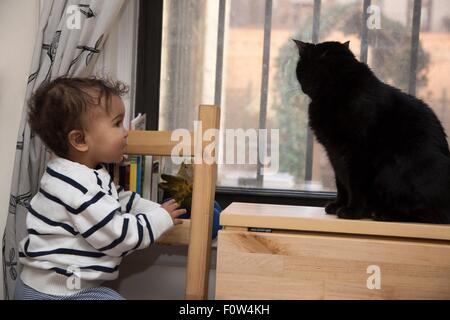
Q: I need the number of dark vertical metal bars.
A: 5